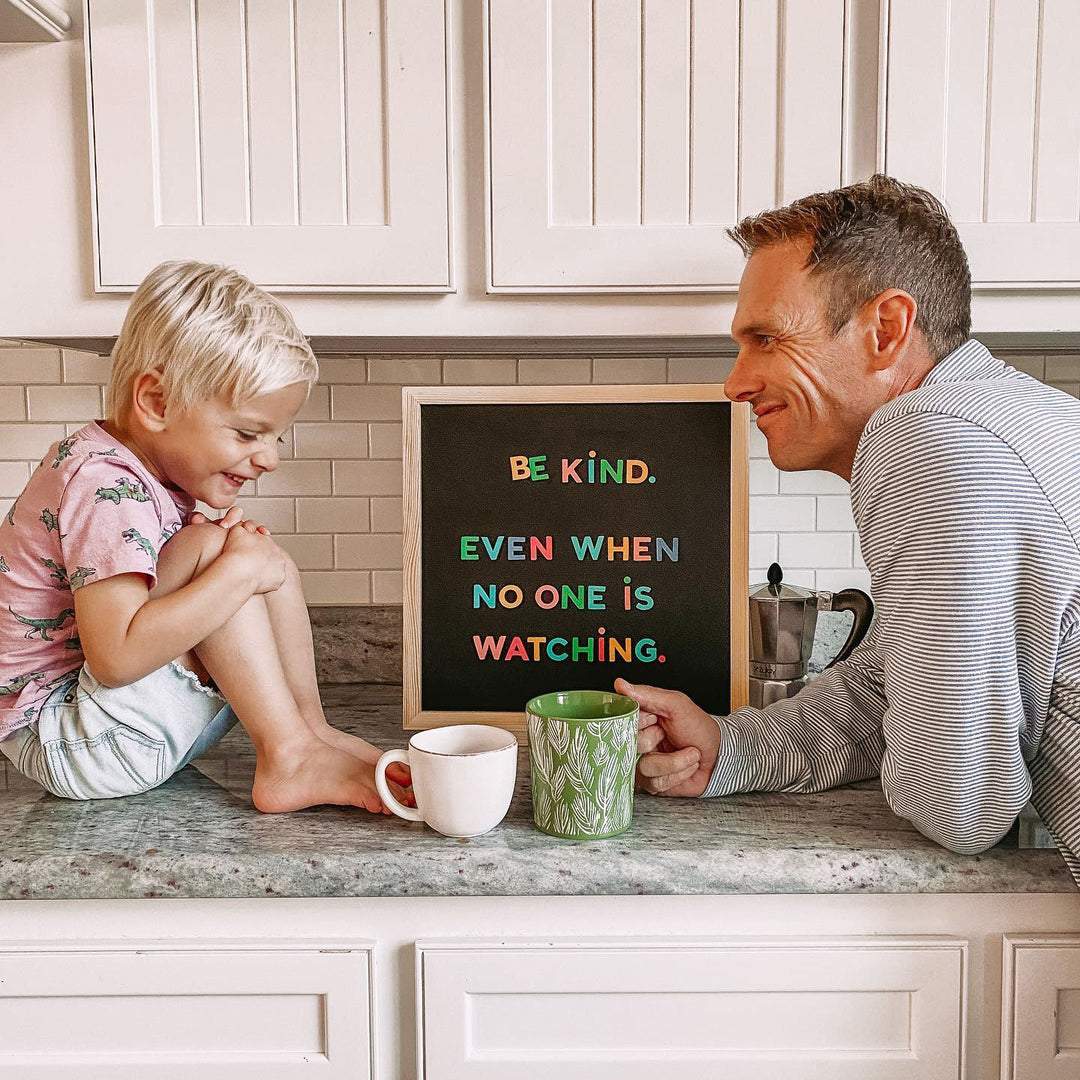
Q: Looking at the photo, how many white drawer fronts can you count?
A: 3